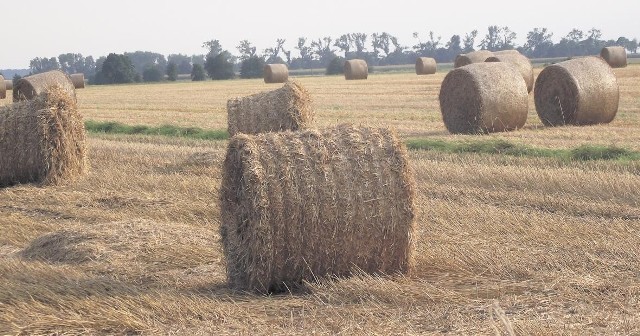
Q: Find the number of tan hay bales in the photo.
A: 15